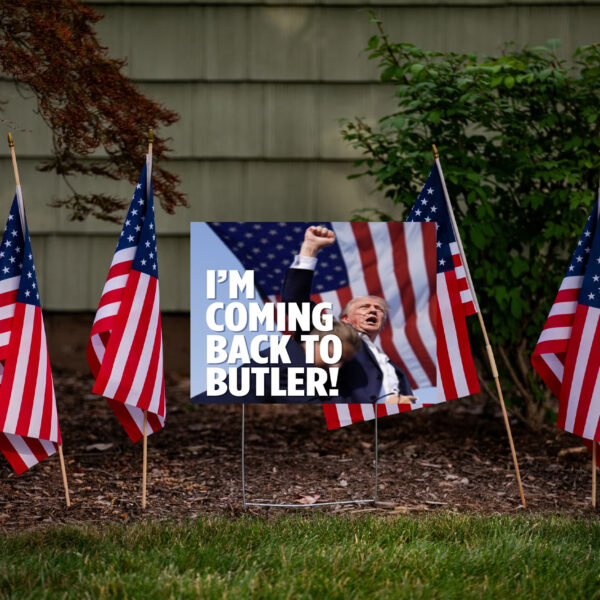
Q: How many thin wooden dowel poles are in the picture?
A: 4